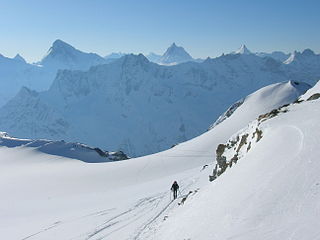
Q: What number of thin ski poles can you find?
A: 2